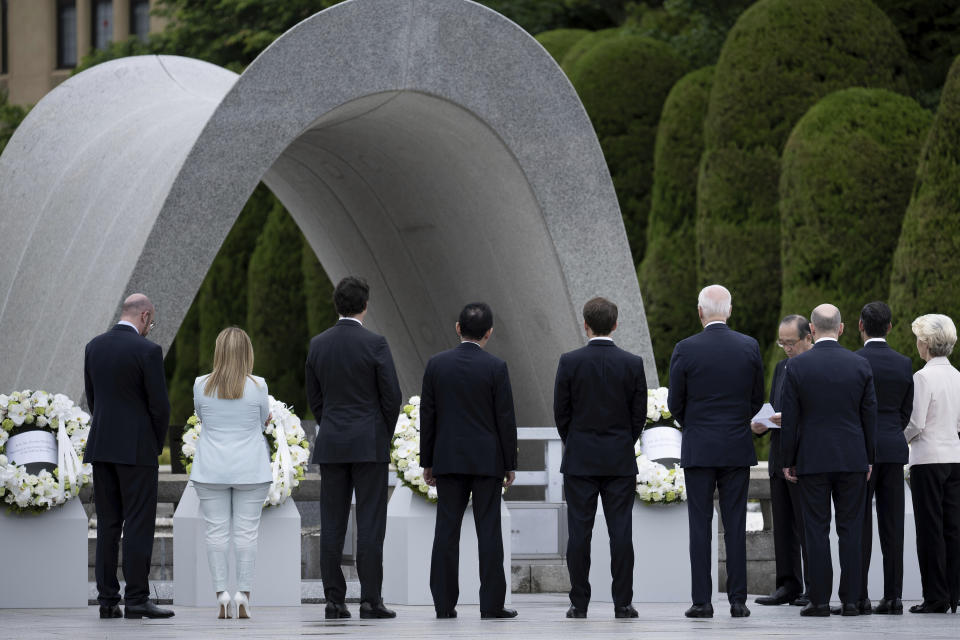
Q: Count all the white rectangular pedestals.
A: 5